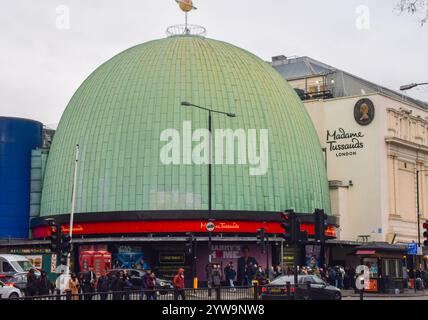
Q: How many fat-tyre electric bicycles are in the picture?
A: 0